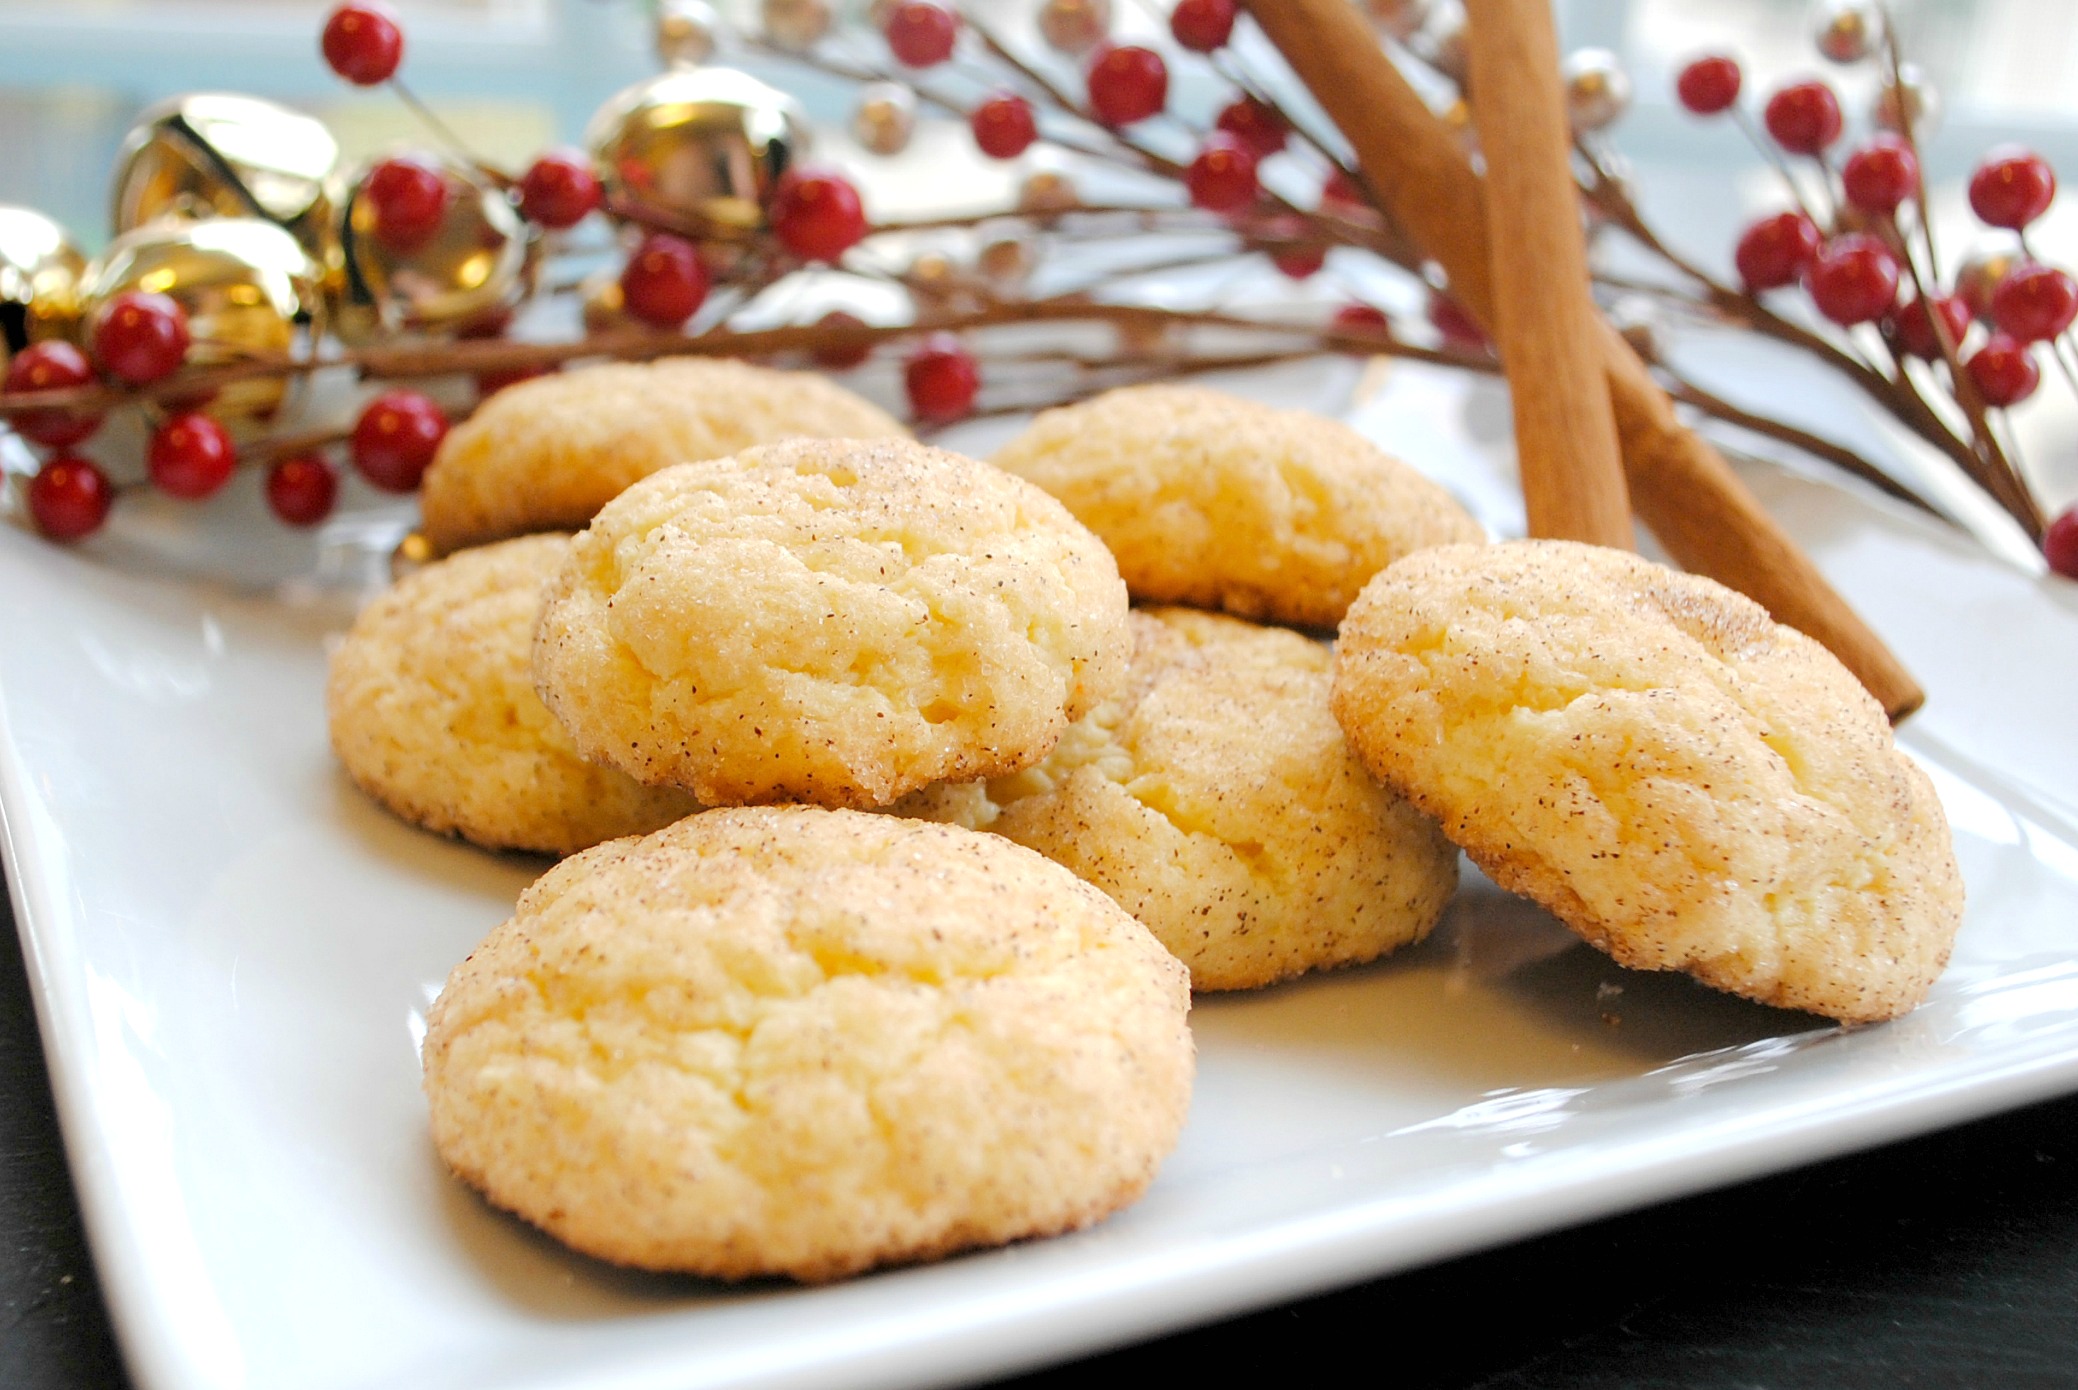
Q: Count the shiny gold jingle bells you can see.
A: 5